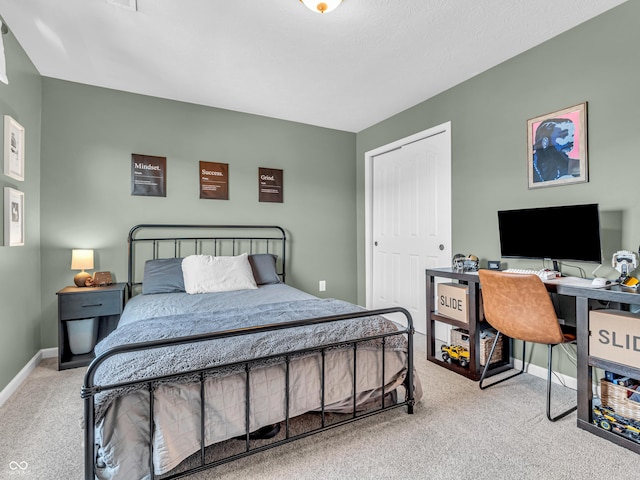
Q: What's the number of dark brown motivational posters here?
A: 3